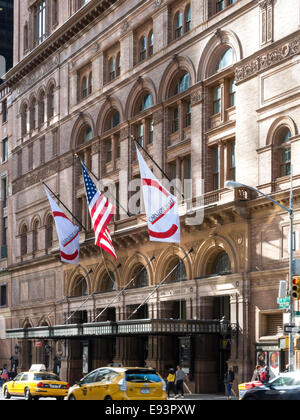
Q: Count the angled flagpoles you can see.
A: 3